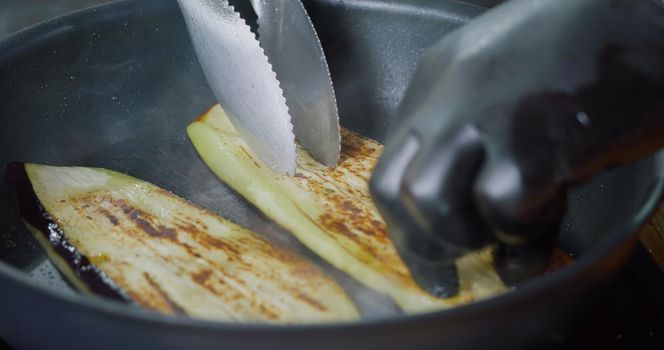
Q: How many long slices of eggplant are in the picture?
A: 2